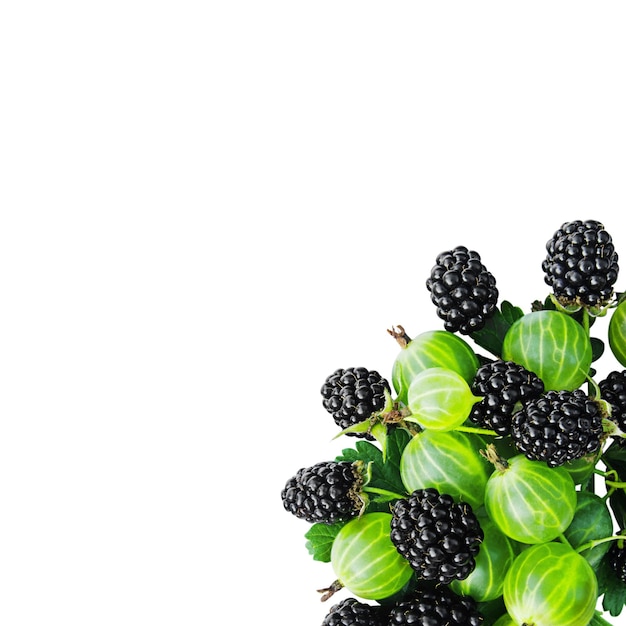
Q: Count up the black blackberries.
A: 11